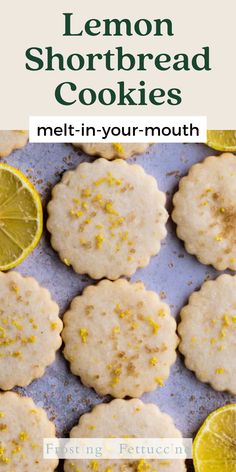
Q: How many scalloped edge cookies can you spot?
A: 9